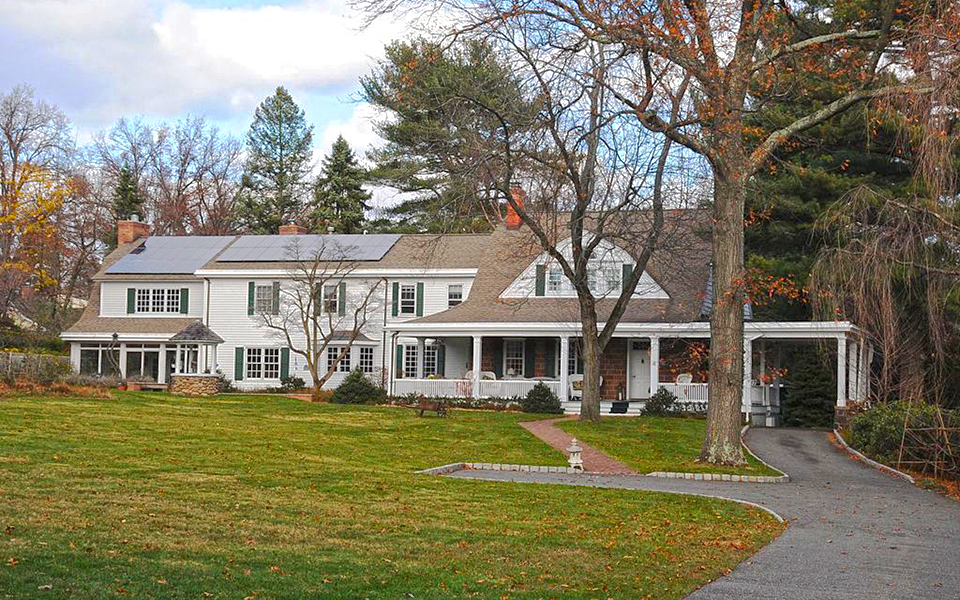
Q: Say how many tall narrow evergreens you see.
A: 3